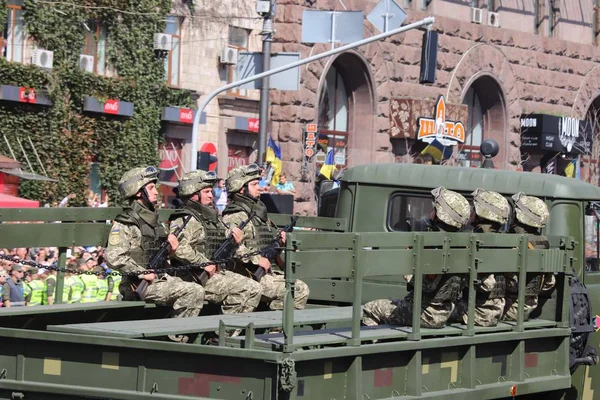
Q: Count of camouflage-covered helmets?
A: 6